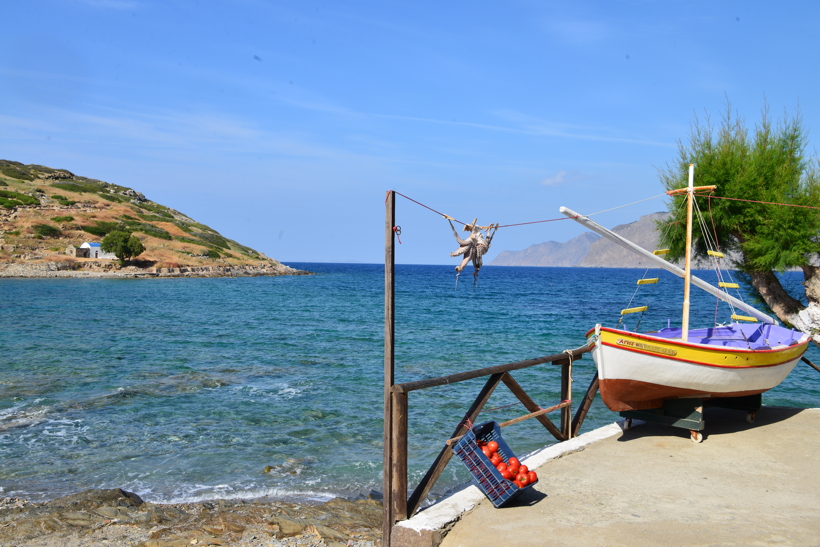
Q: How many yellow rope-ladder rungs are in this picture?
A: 6